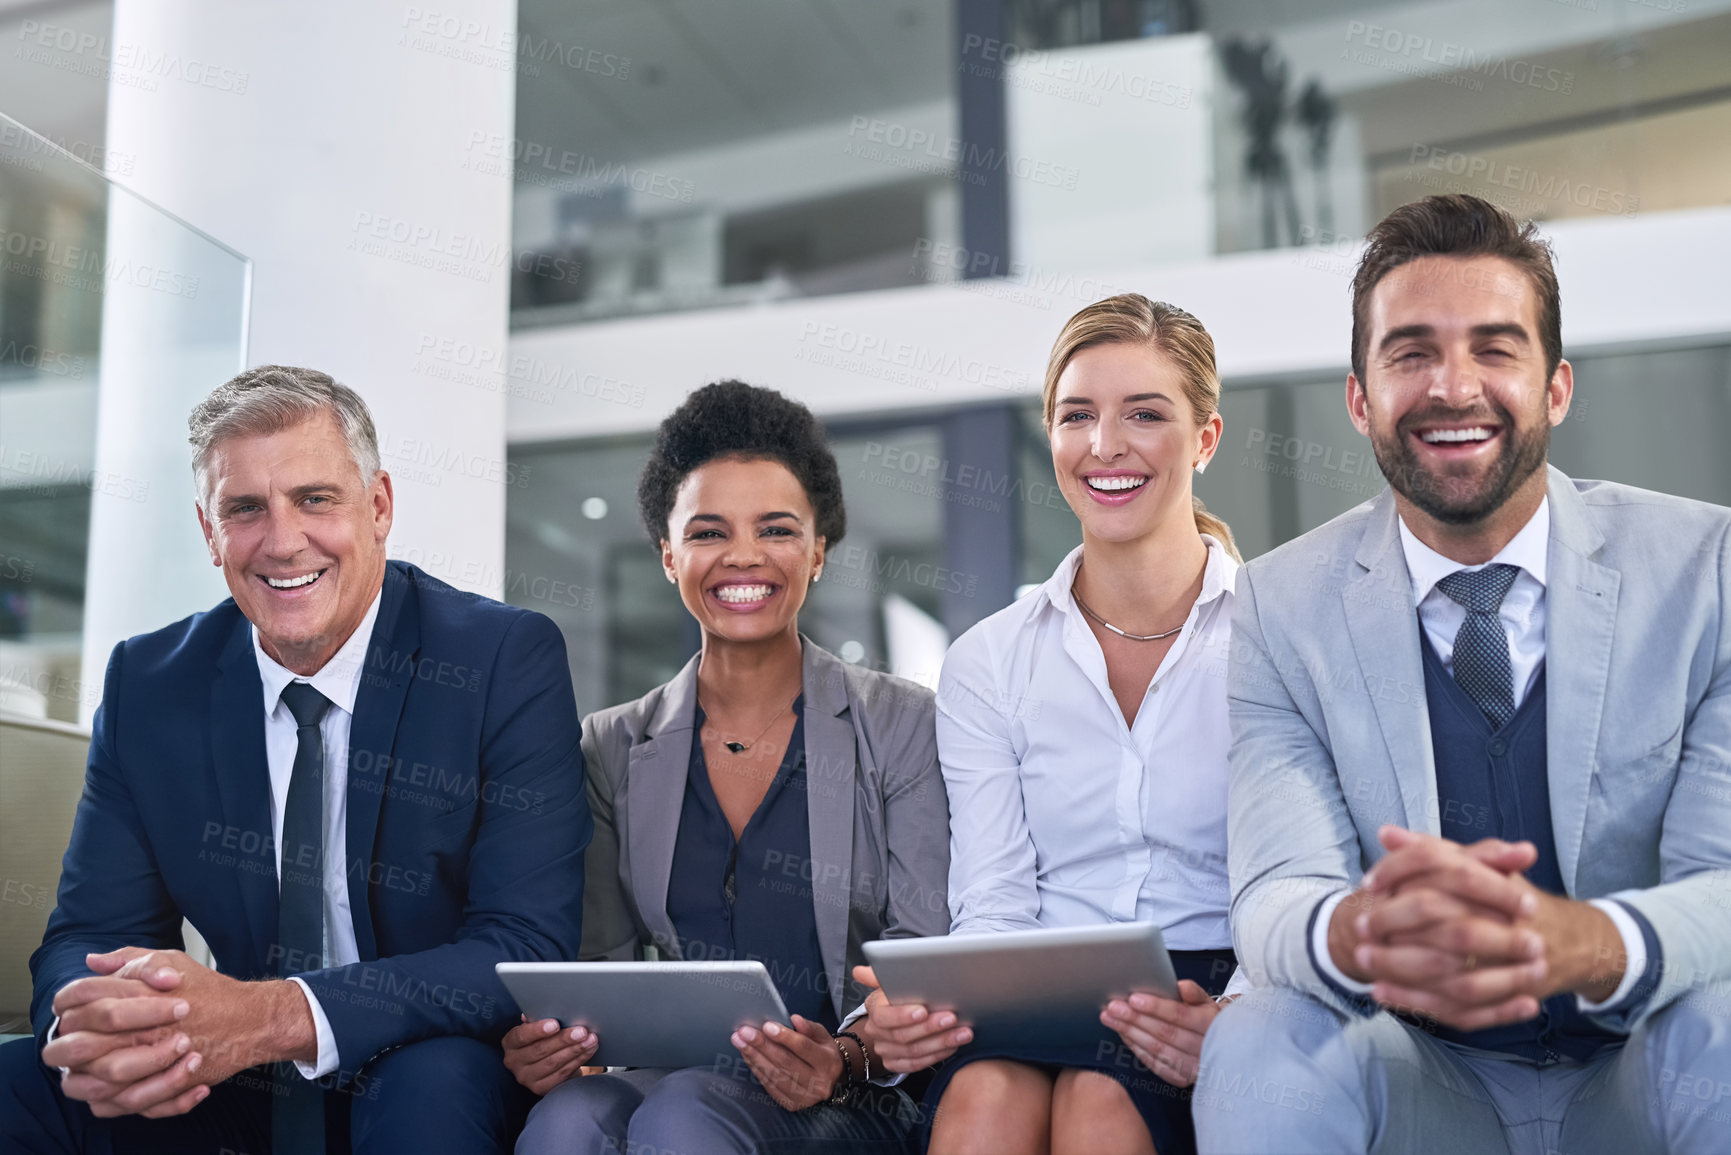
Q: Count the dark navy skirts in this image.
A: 1